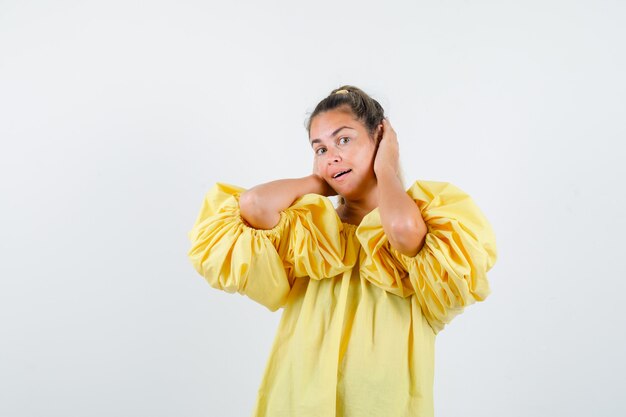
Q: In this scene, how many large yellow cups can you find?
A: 0